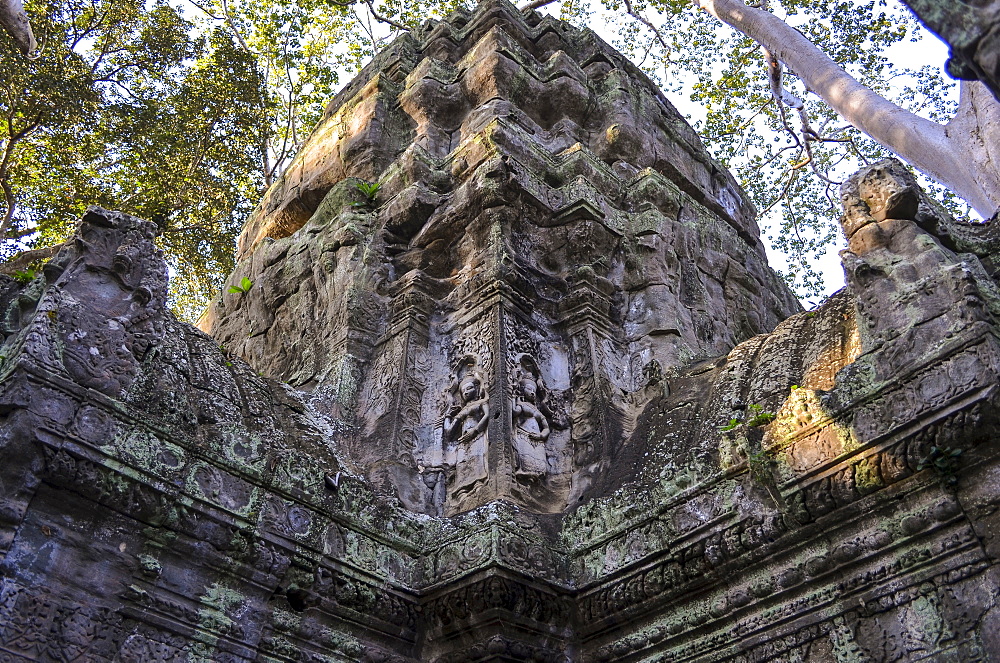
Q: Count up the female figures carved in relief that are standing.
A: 2